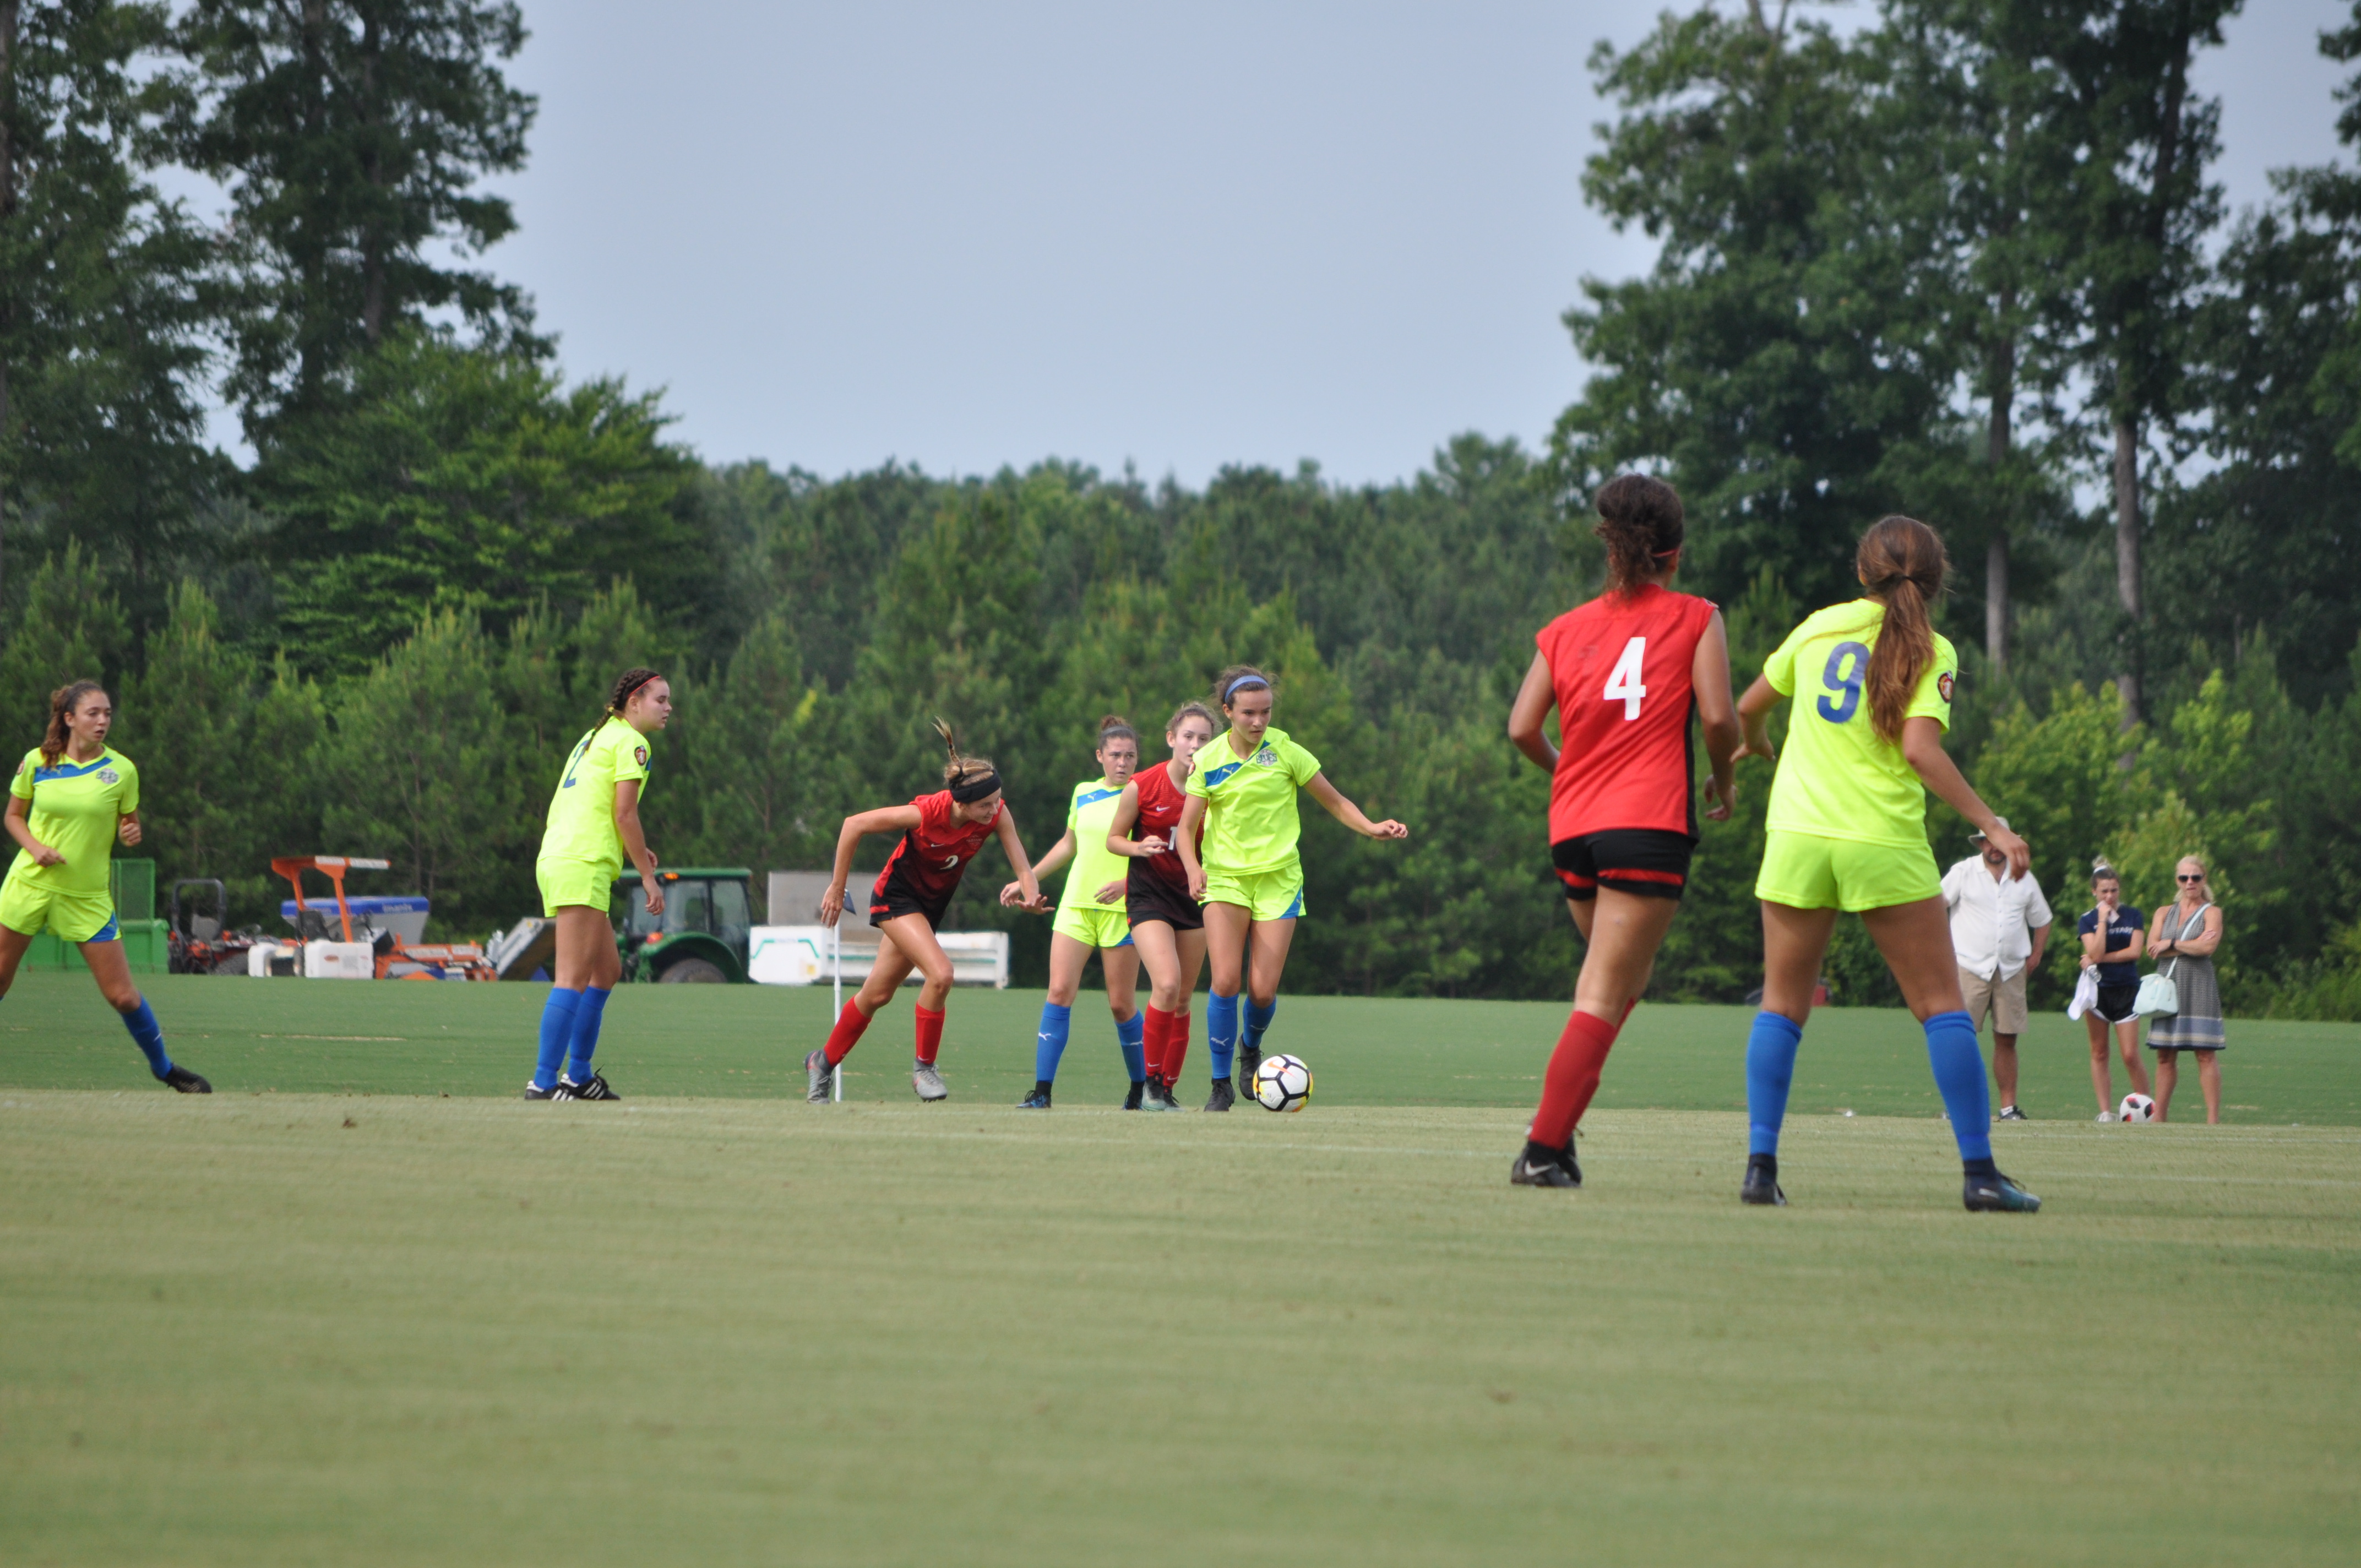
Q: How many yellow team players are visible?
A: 5